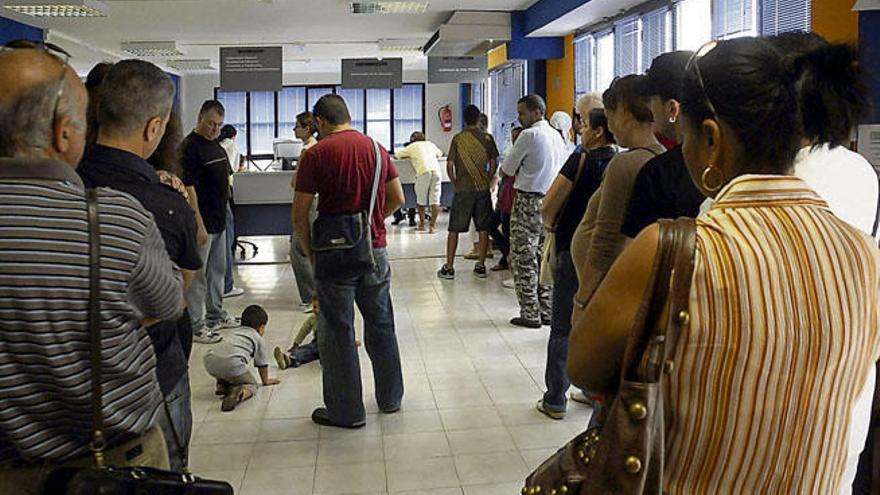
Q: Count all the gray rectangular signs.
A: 3